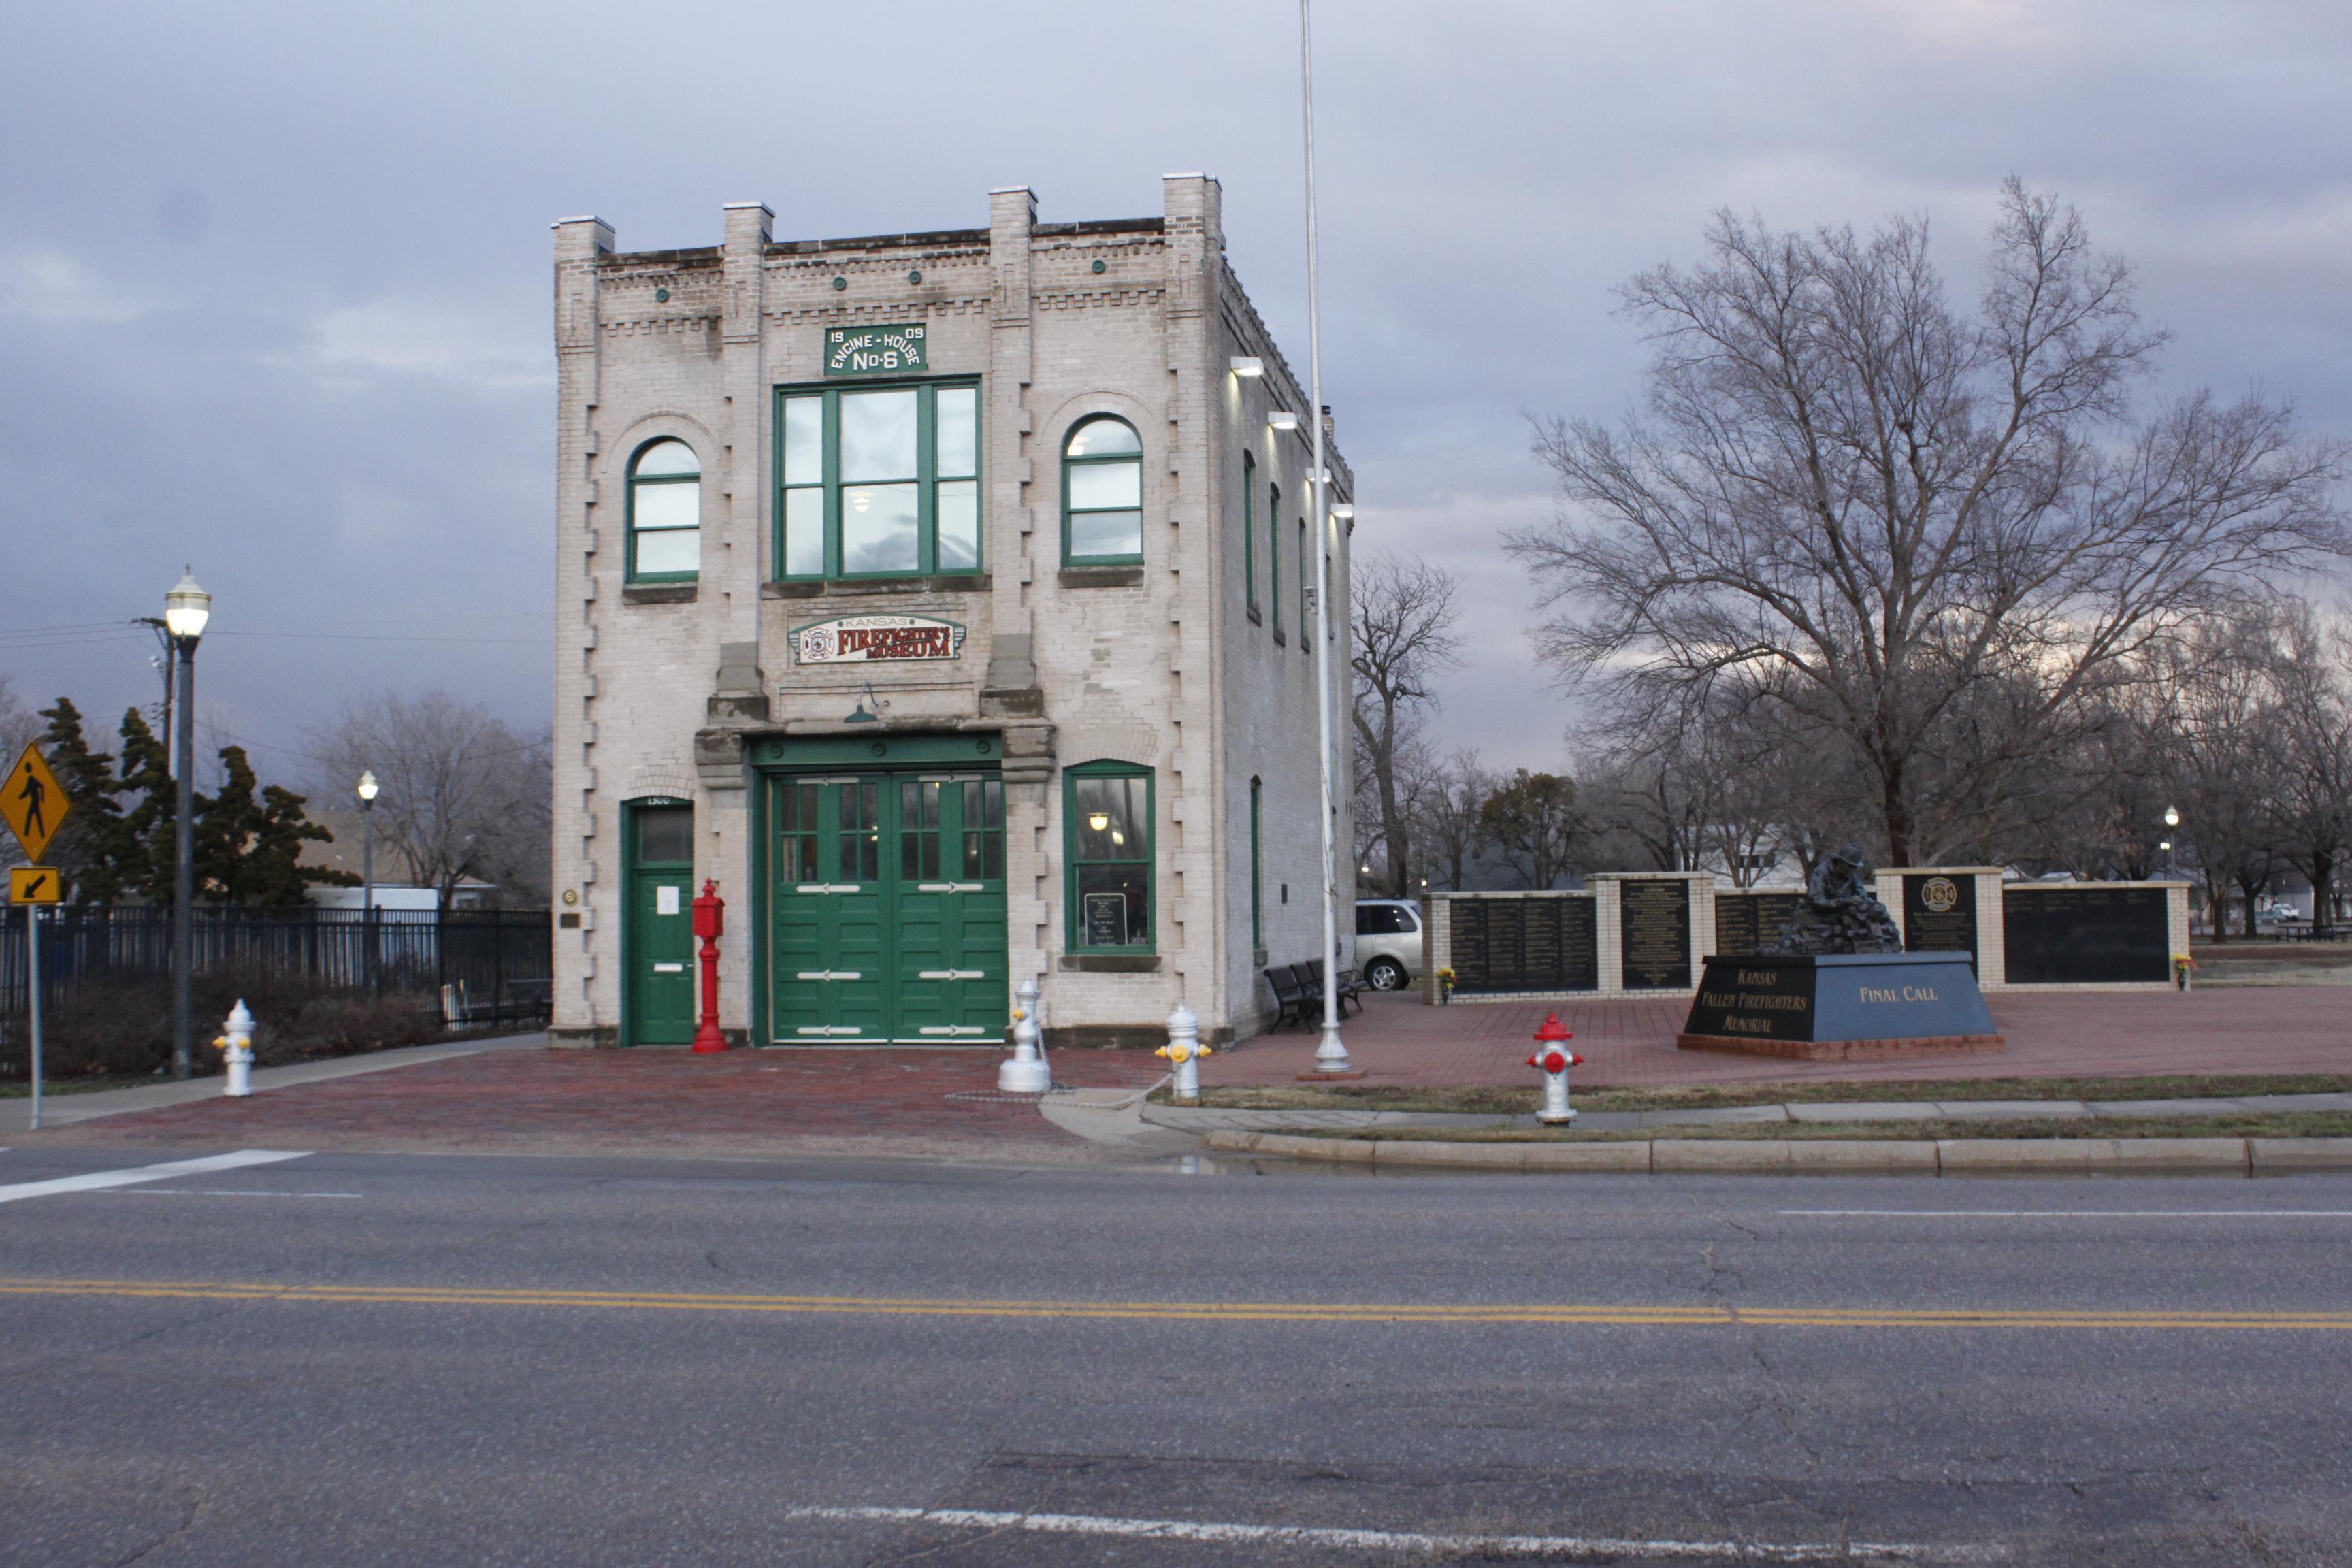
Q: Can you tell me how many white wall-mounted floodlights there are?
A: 4